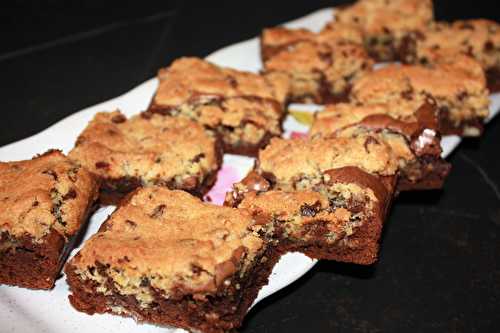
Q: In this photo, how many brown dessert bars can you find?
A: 10